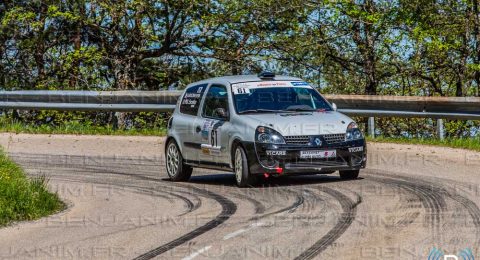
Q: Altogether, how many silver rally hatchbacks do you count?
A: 1